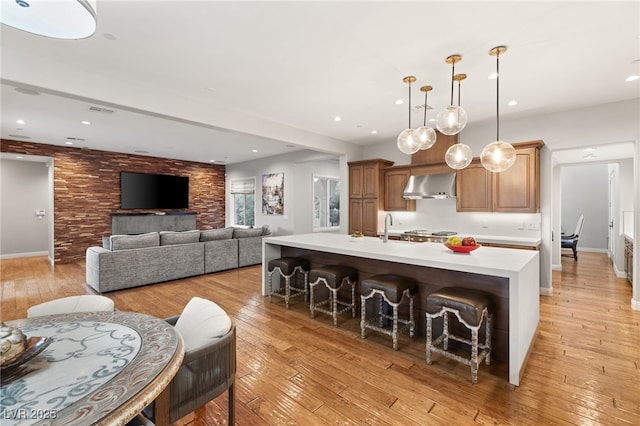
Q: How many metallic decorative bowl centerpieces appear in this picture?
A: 1